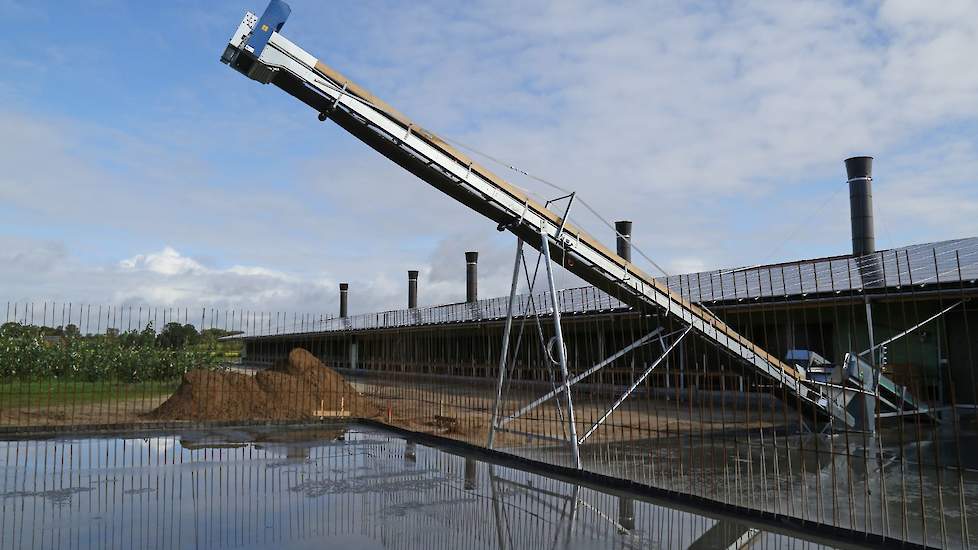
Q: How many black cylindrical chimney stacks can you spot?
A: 5